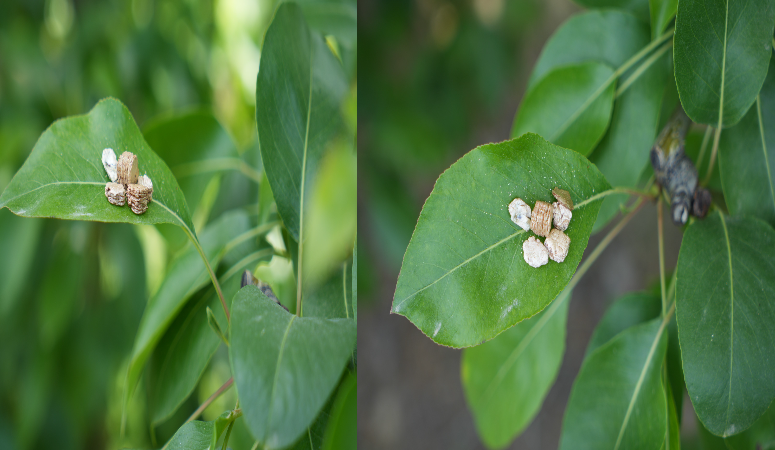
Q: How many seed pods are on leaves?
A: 11